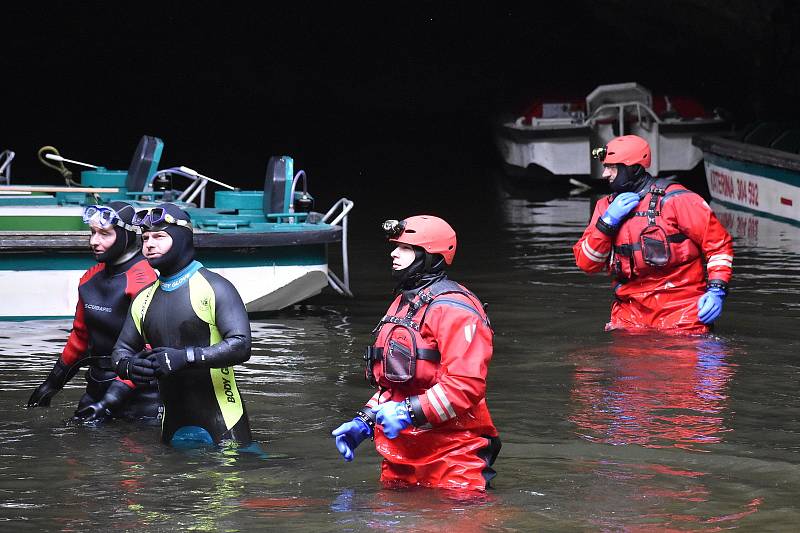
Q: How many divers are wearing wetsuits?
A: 2